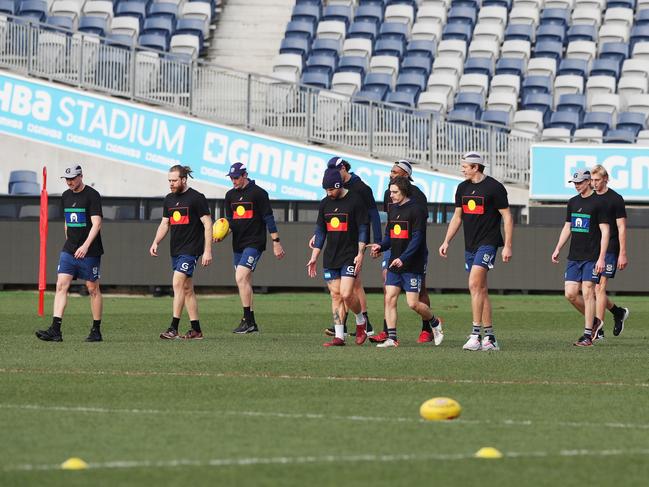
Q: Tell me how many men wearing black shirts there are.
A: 10